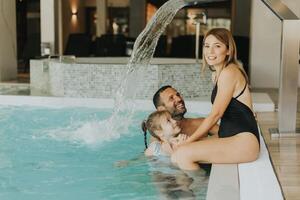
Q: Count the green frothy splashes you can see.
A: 0